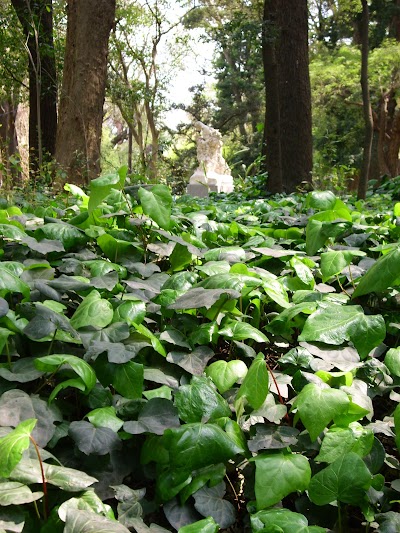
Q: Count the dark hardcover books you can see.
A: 0